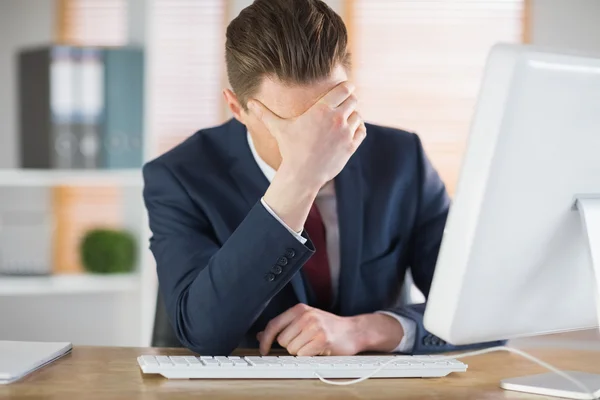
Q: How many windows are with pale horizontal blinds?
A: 2